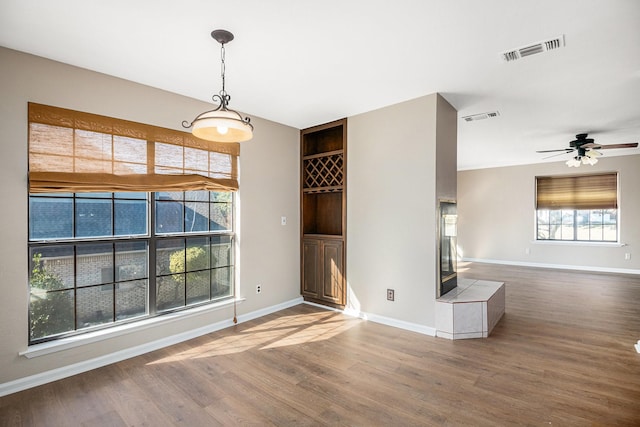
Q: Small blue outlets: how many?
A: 0